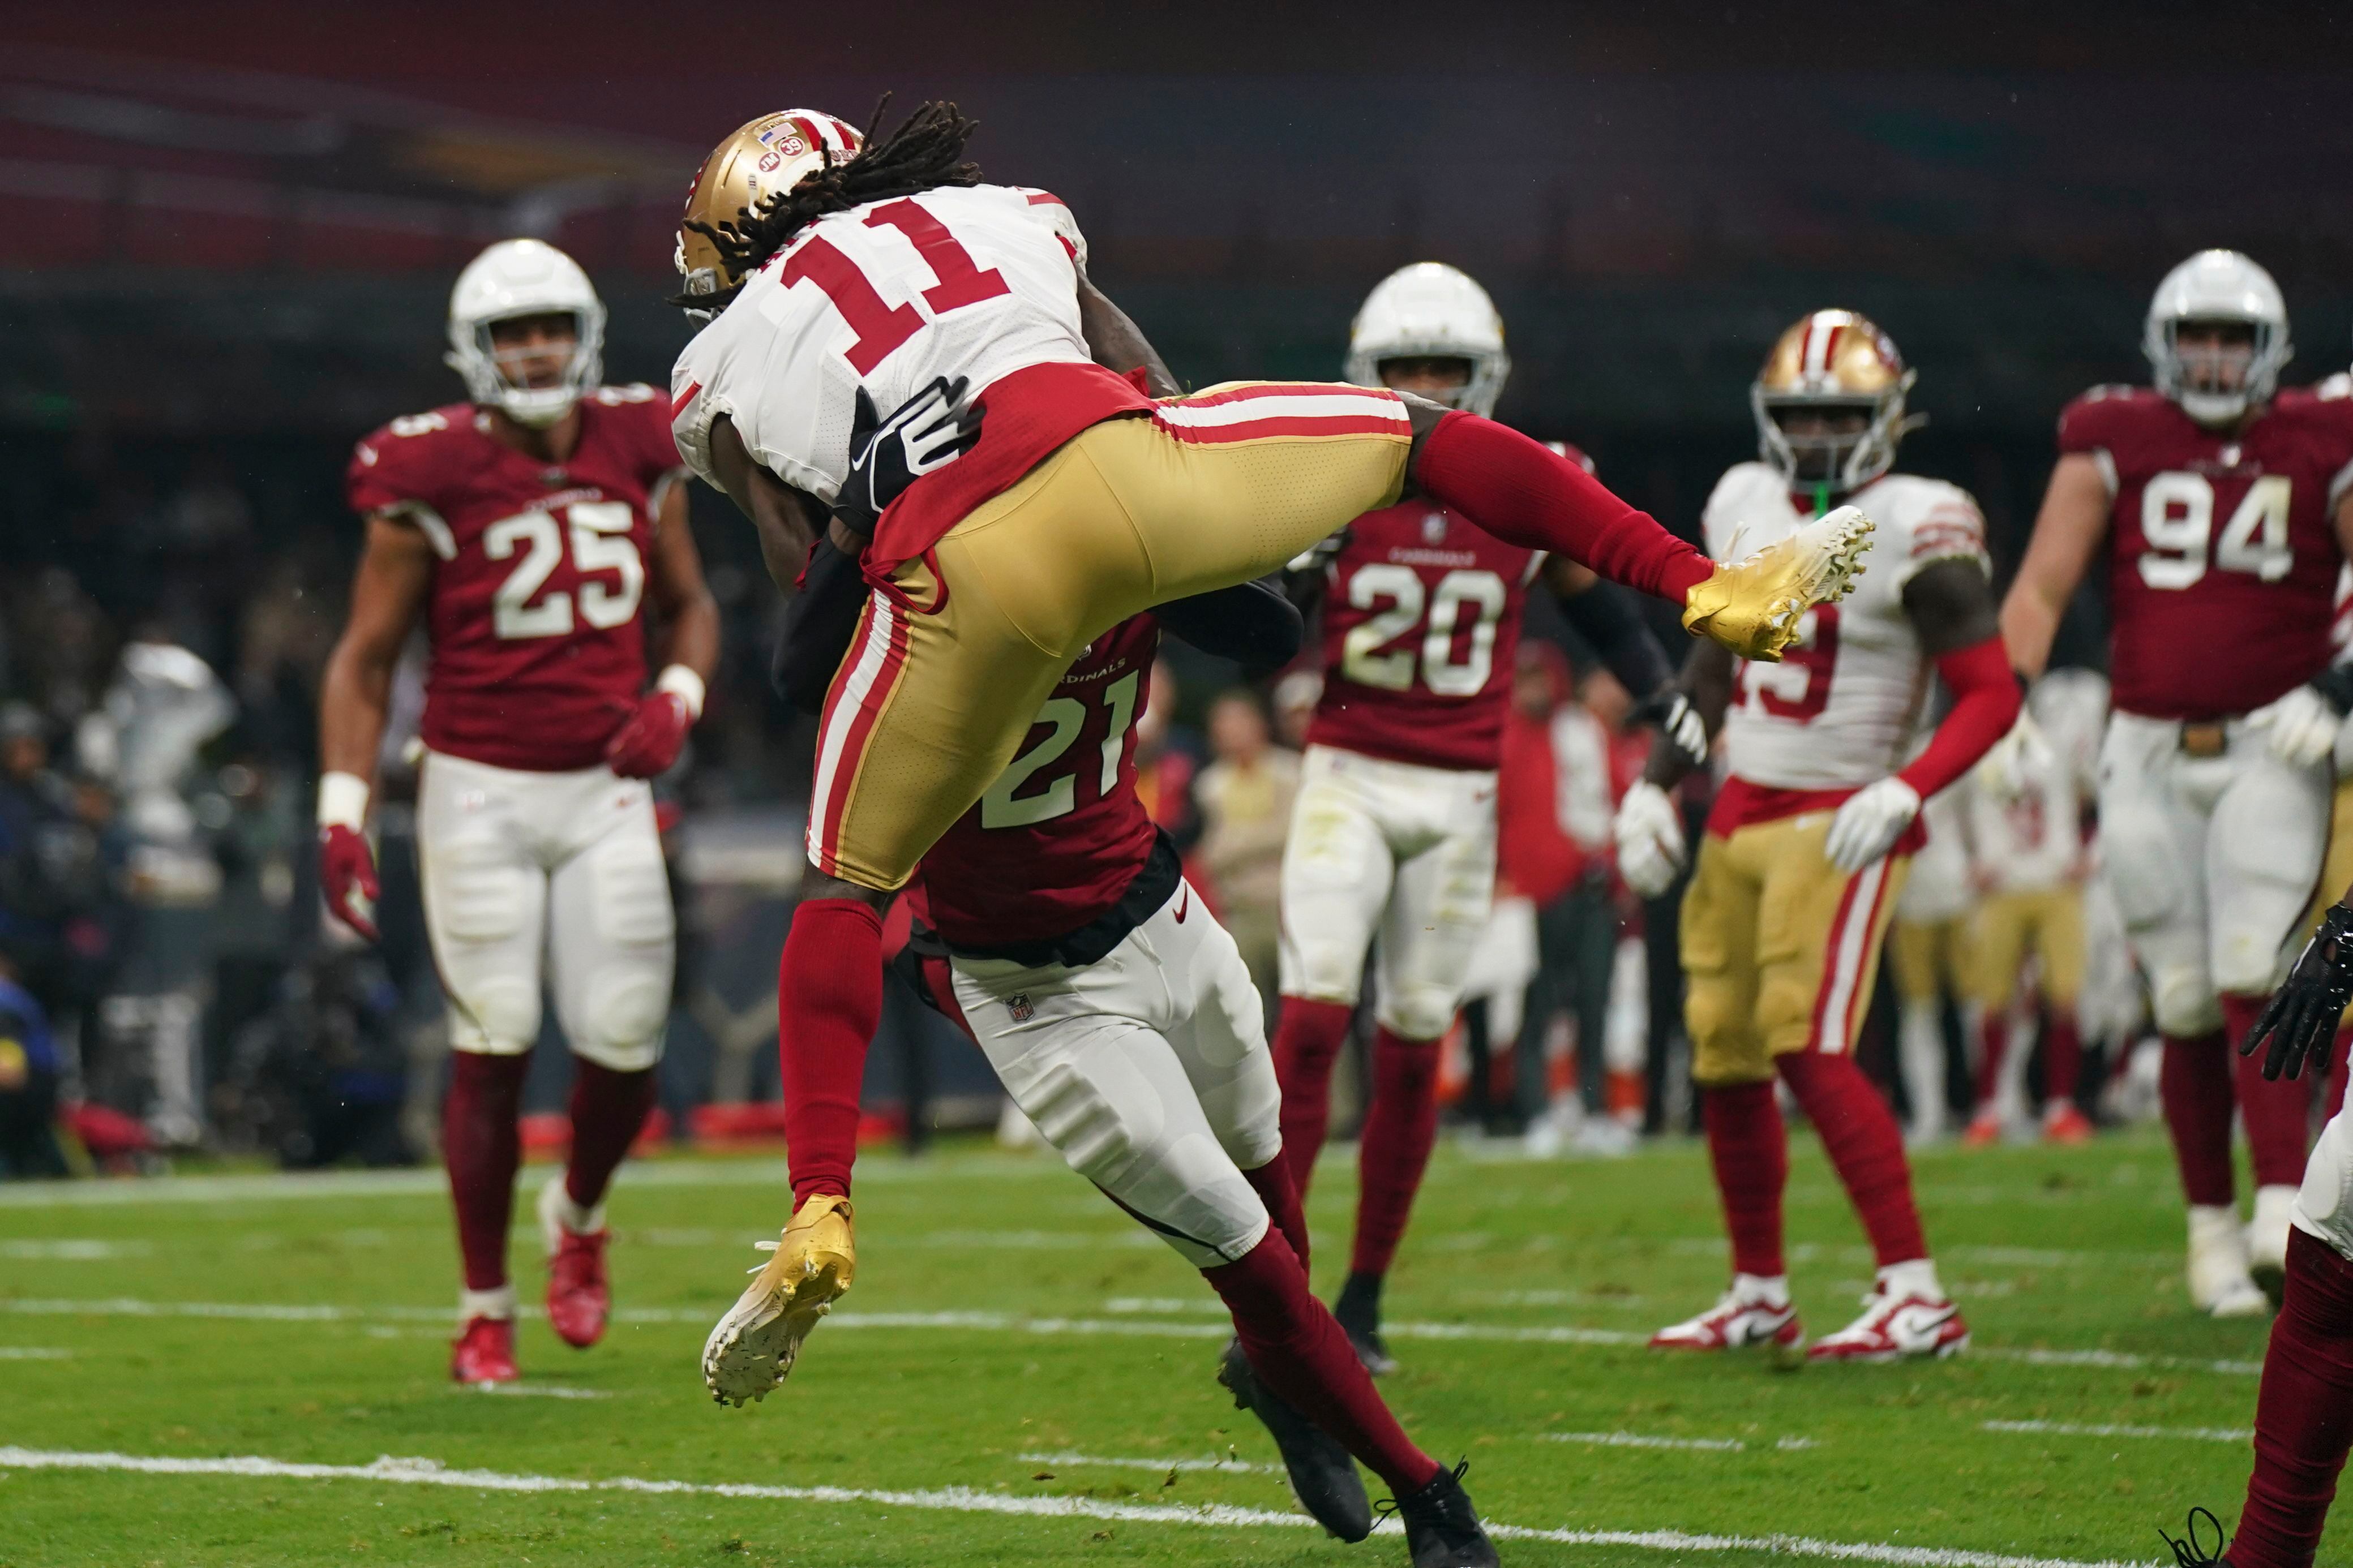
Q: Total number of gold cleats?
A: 2